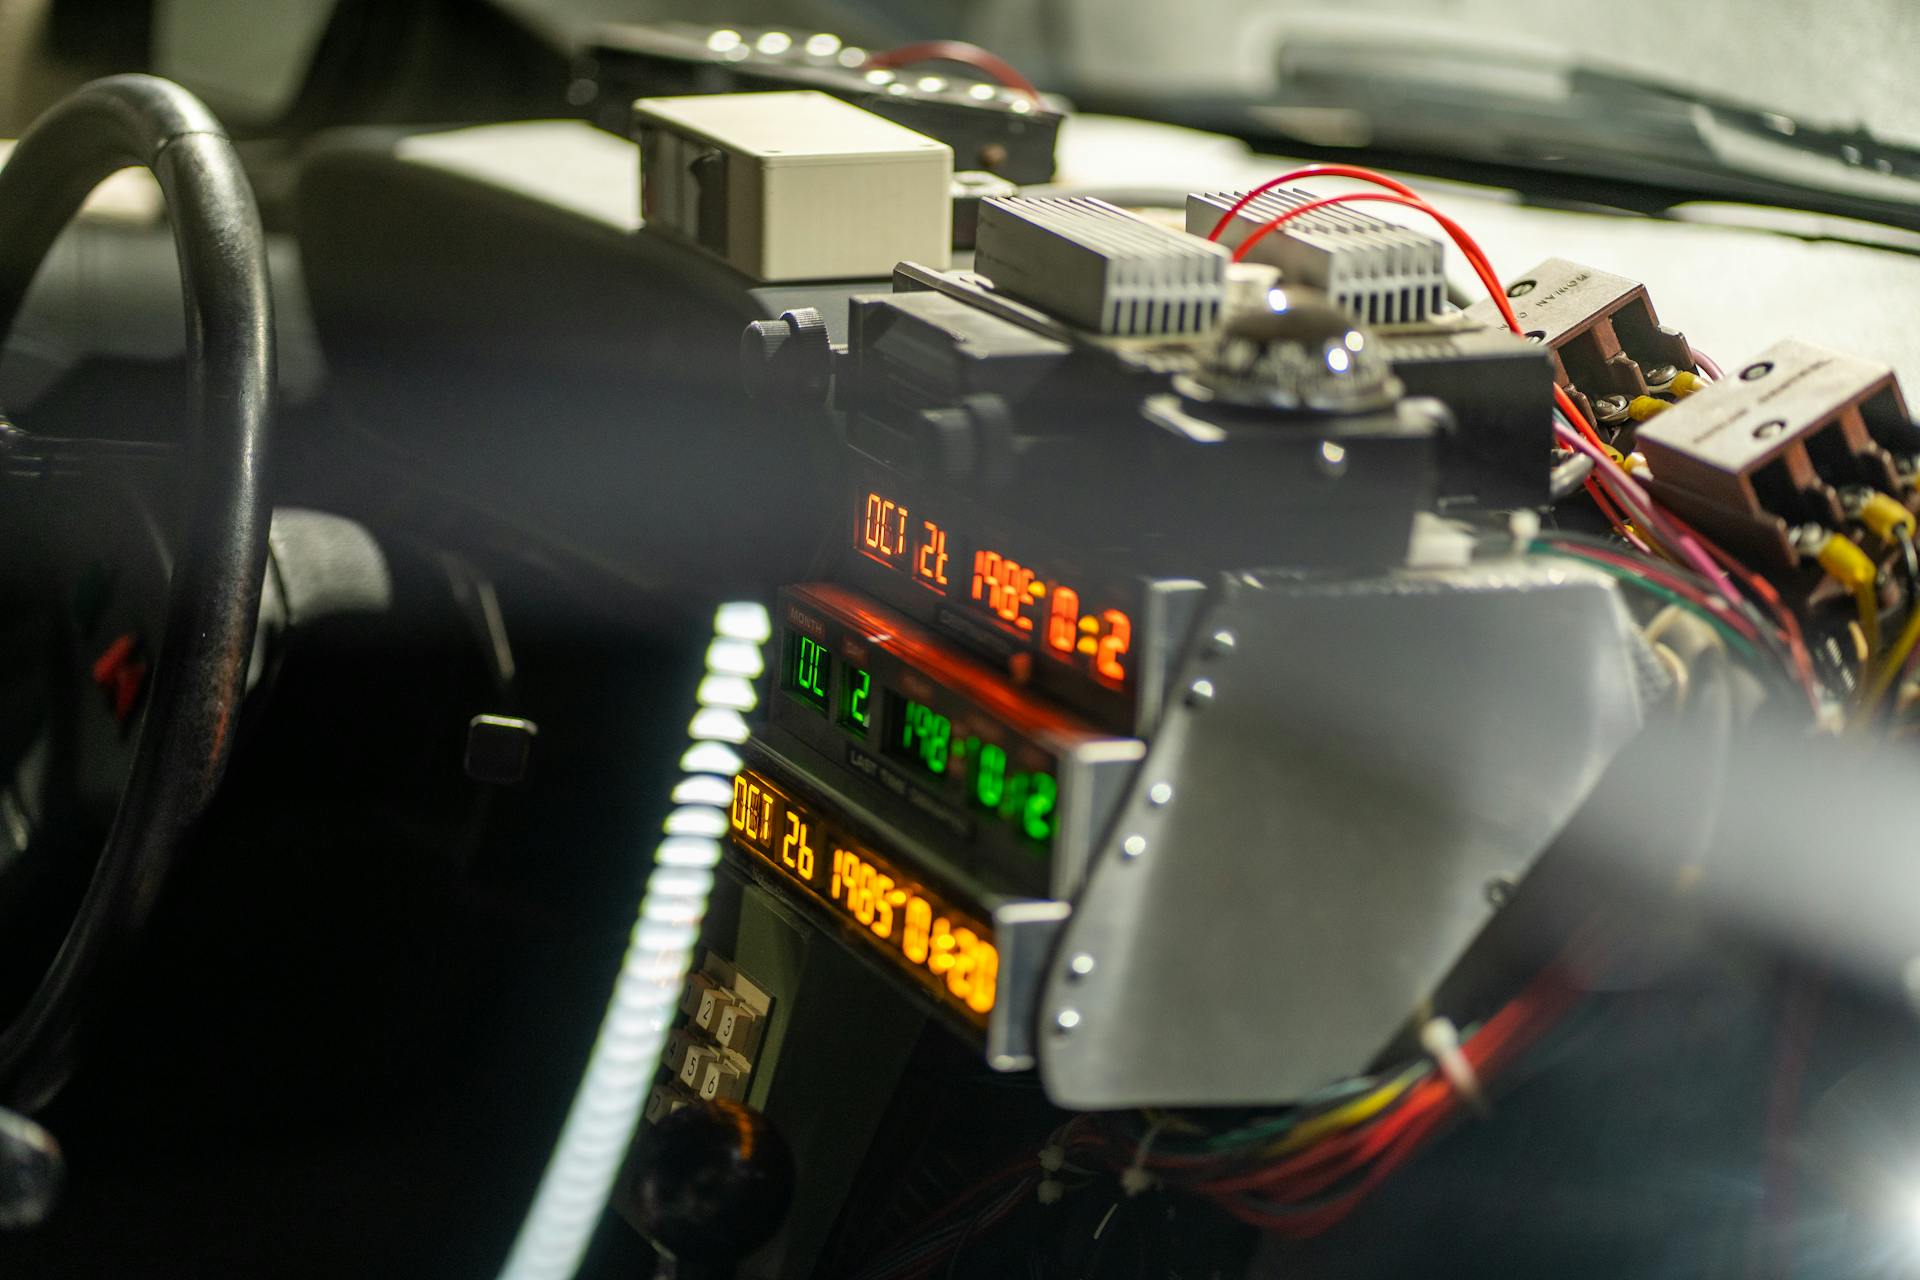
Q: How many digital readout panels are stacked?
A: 3